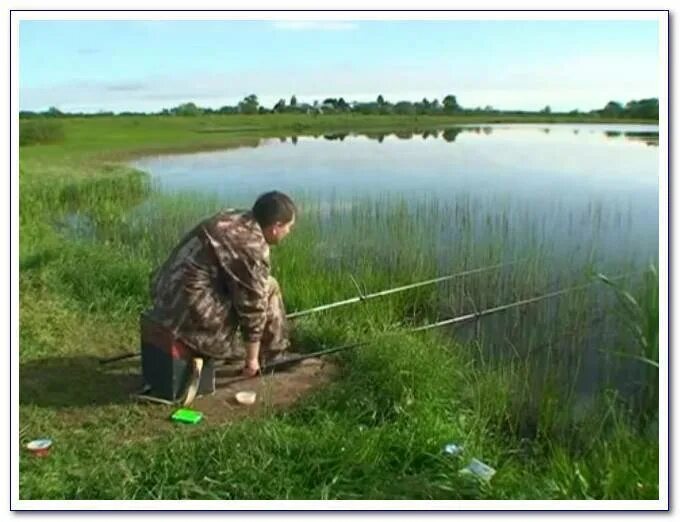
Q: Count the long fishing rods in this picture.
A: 2